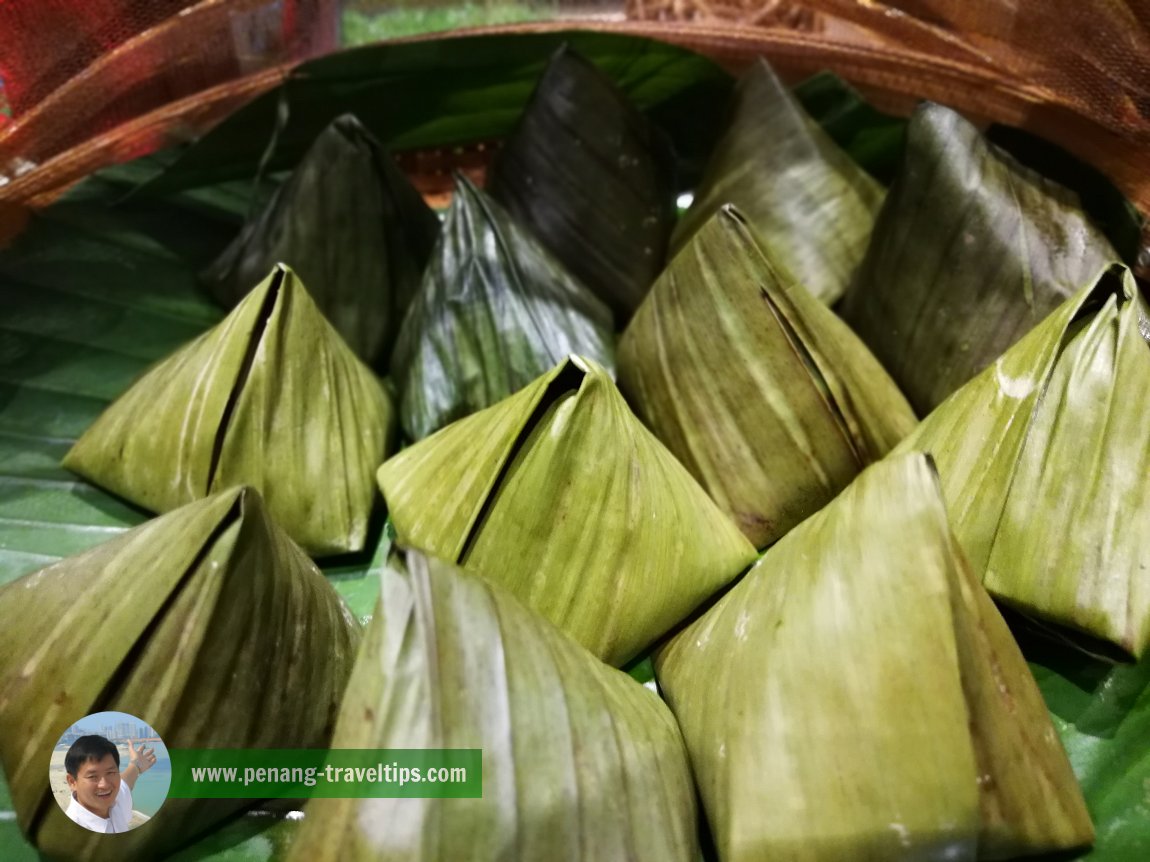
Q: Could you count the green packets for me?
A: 12